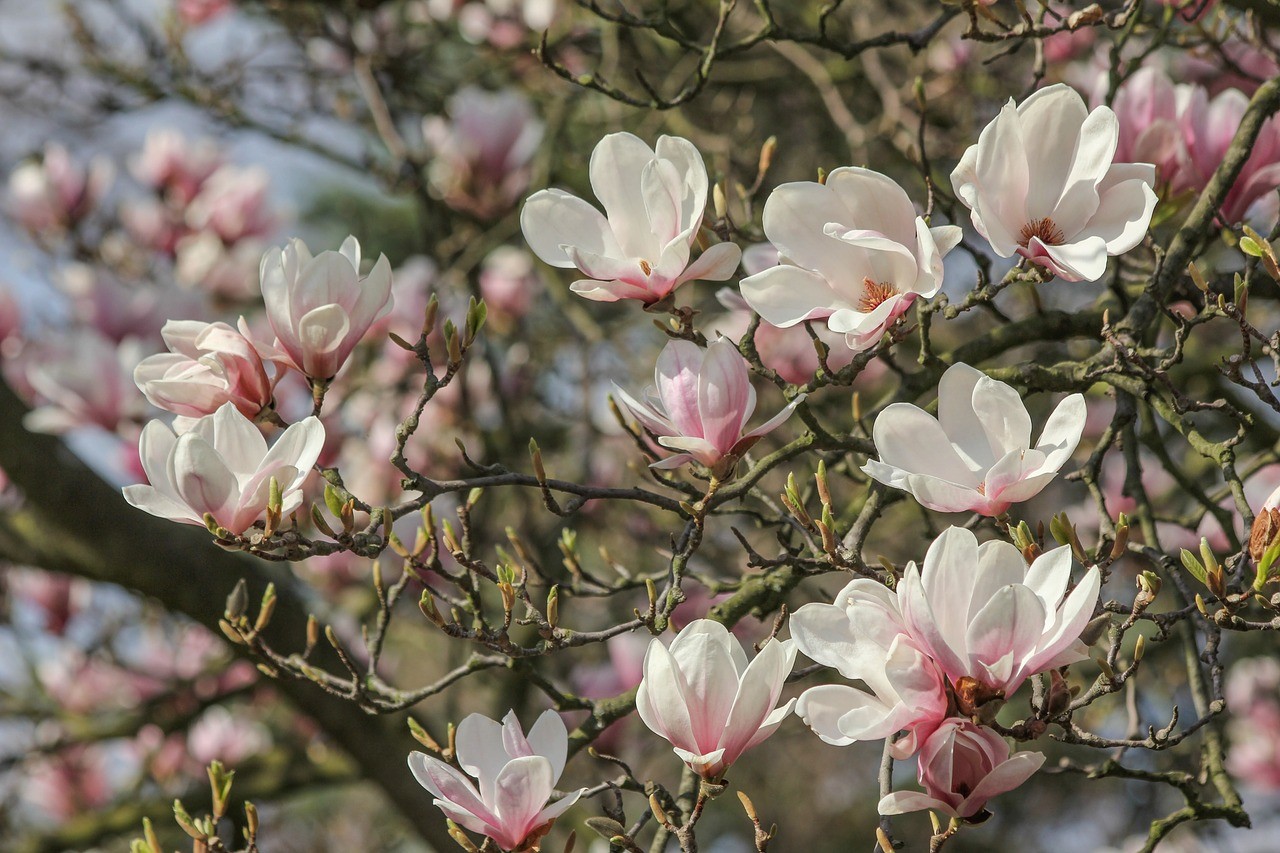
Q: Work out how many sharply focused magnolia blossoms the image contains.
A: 13